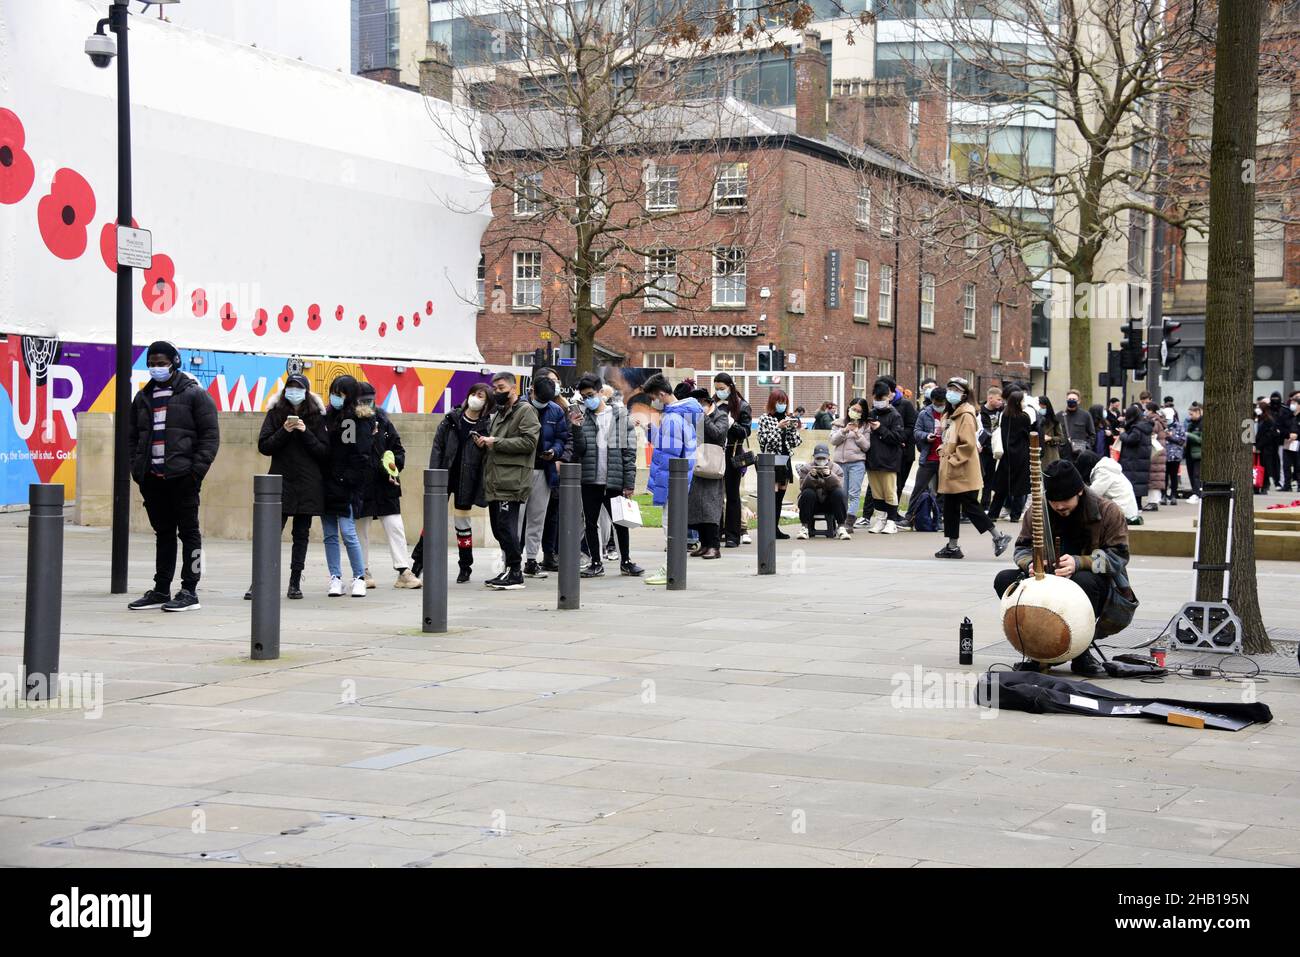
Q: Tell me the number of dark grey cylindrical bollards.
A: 6